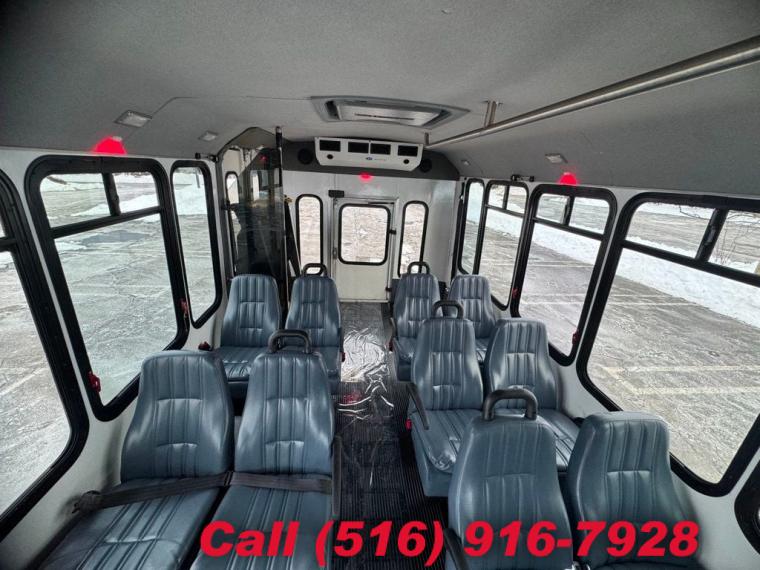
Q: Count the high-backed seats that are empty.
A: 10